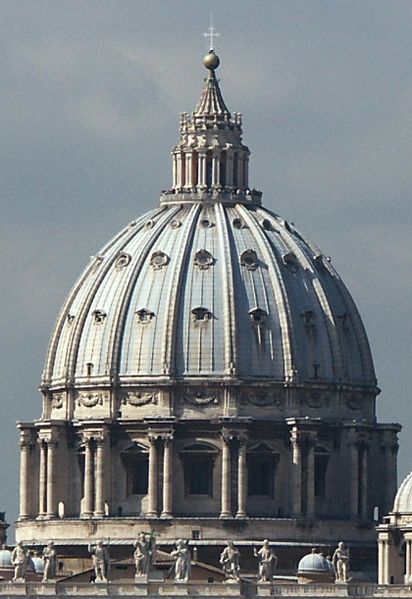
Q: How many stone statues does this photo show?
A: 8